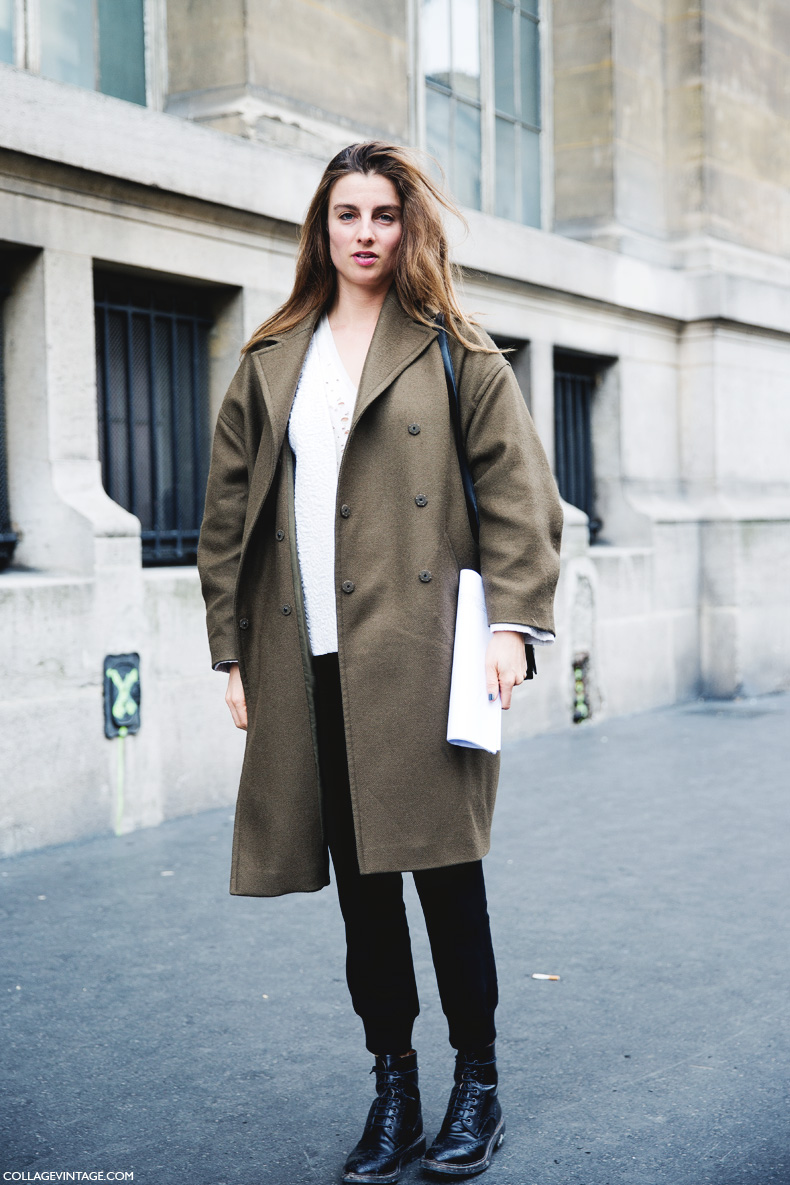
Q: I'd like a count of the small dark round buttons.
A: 8